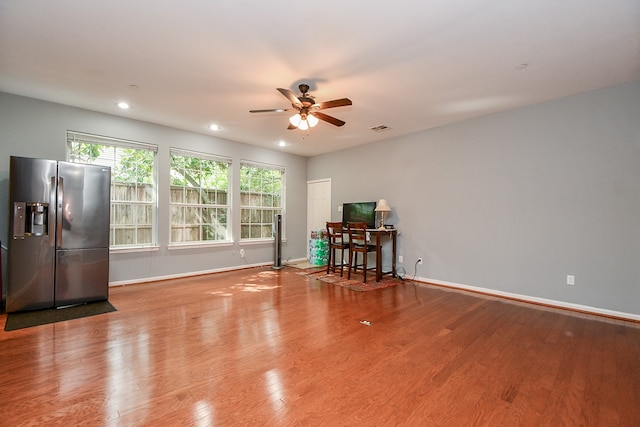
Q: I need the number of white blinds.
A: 3